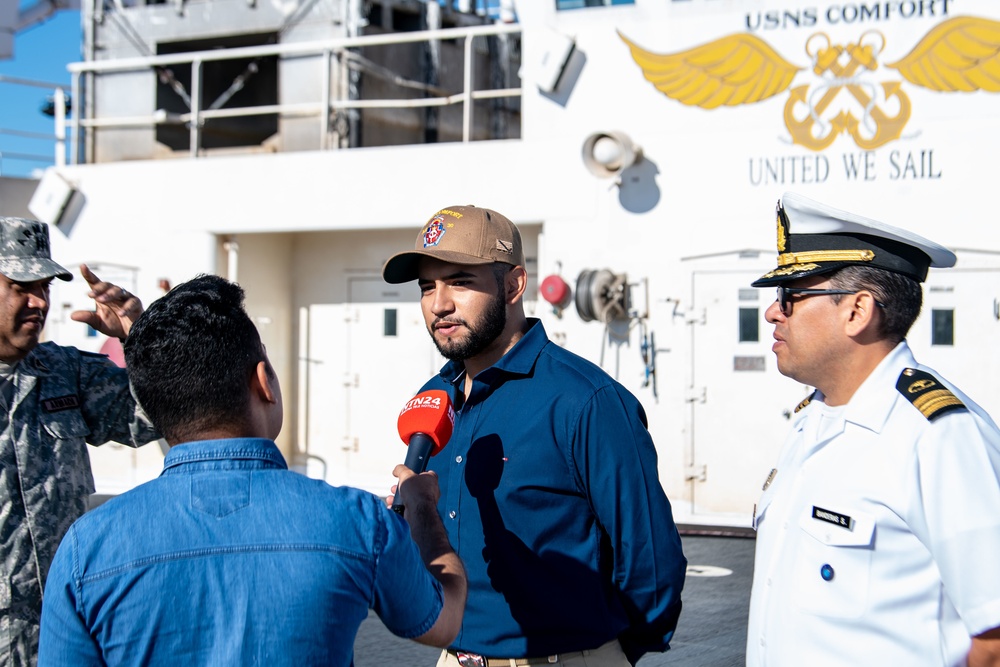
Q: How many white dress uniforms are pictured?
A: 1